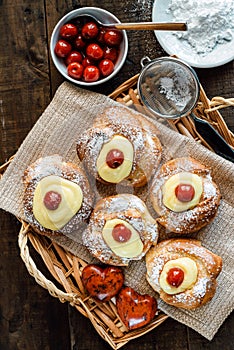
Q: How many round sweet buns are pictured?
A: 5